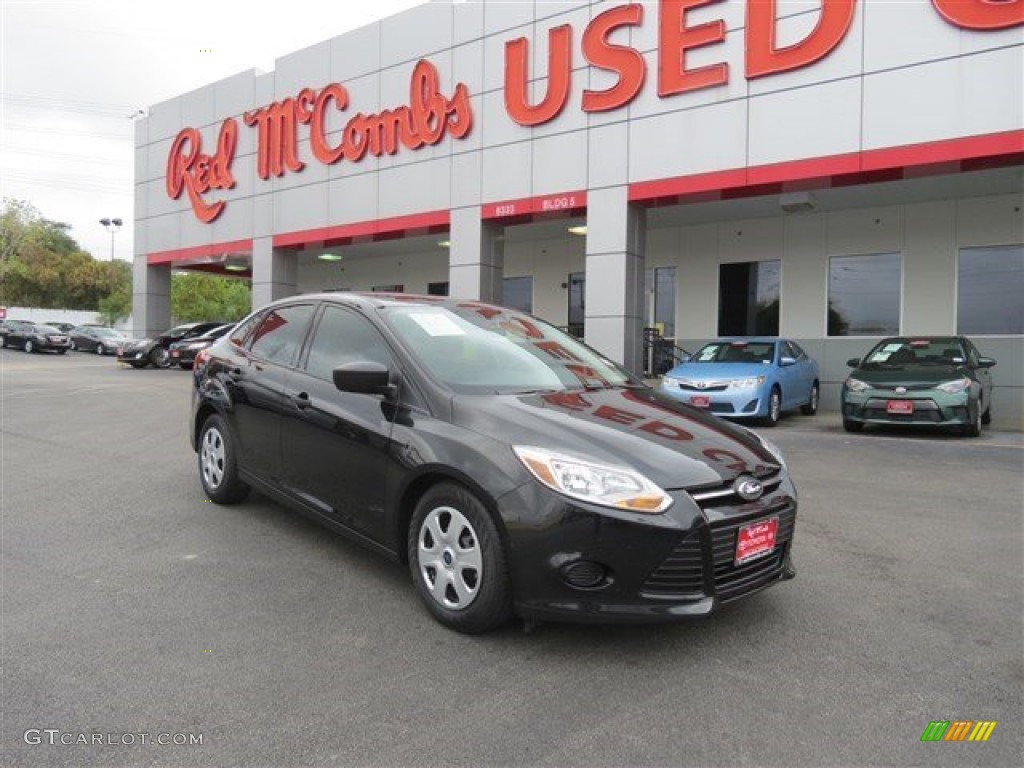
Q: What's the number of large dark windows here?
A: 3